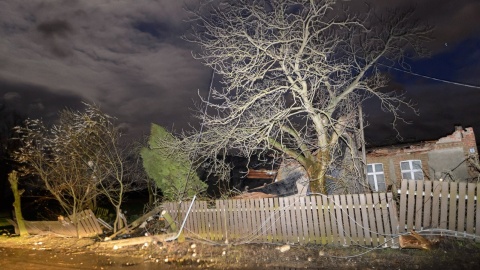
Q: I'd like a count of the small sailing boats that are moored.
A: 0